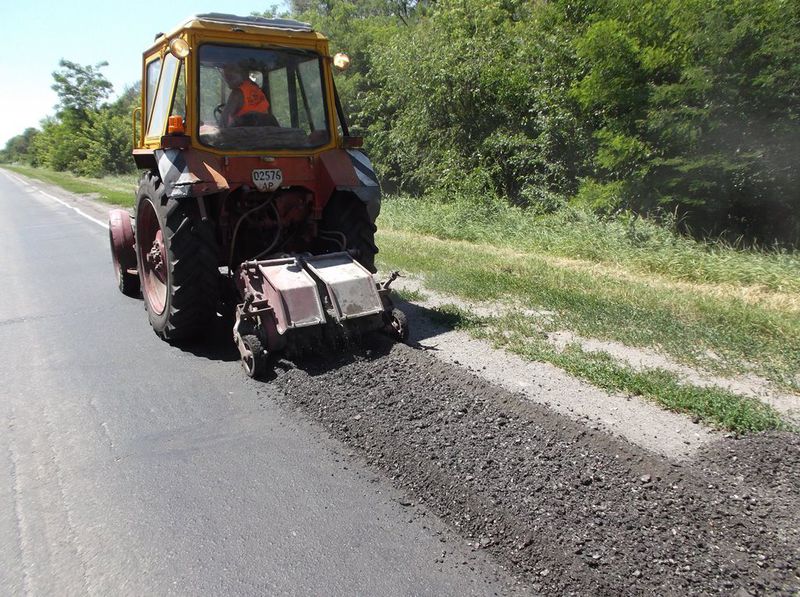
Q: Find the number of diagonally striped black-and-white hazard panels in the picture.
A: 2